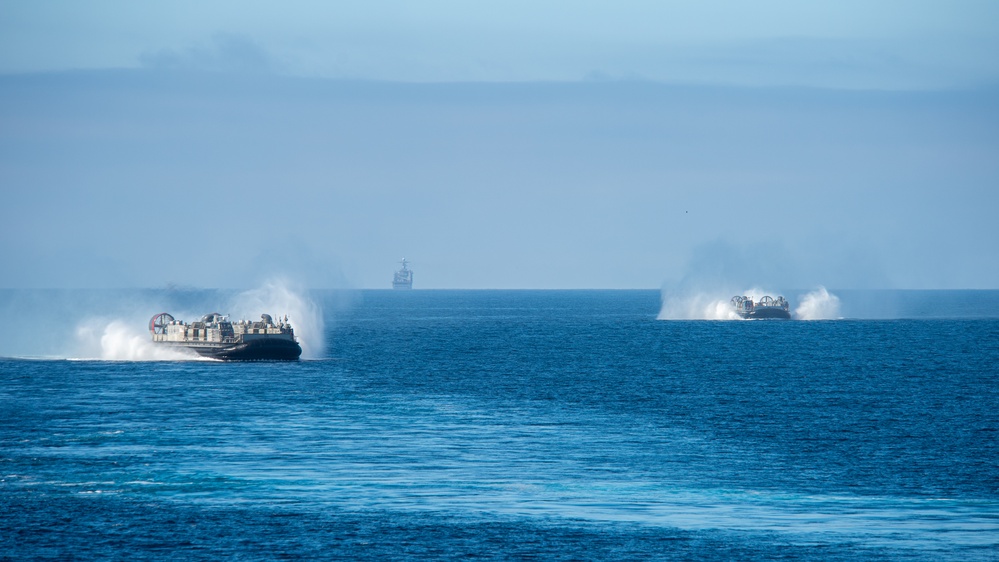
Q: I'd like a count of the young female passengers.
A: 0